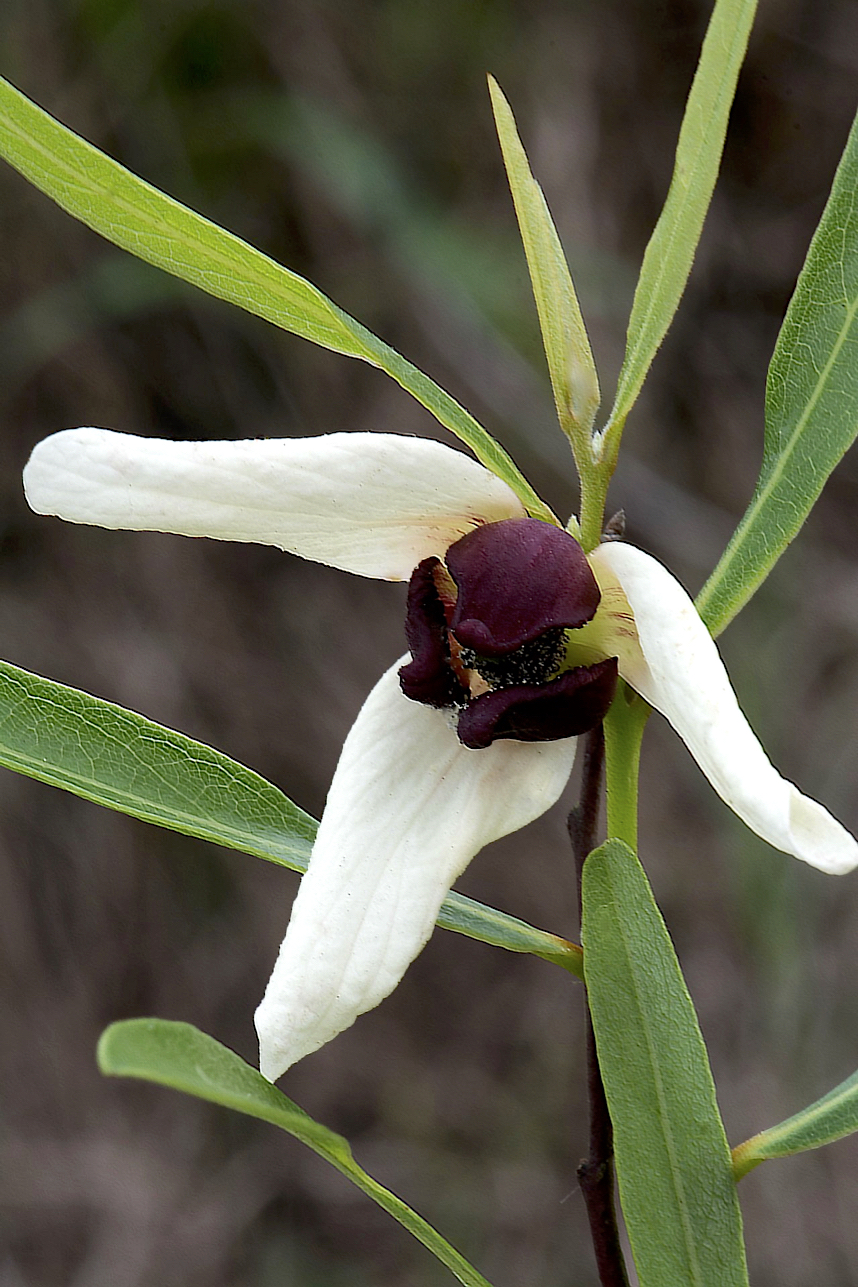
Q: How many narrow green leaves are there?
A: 8